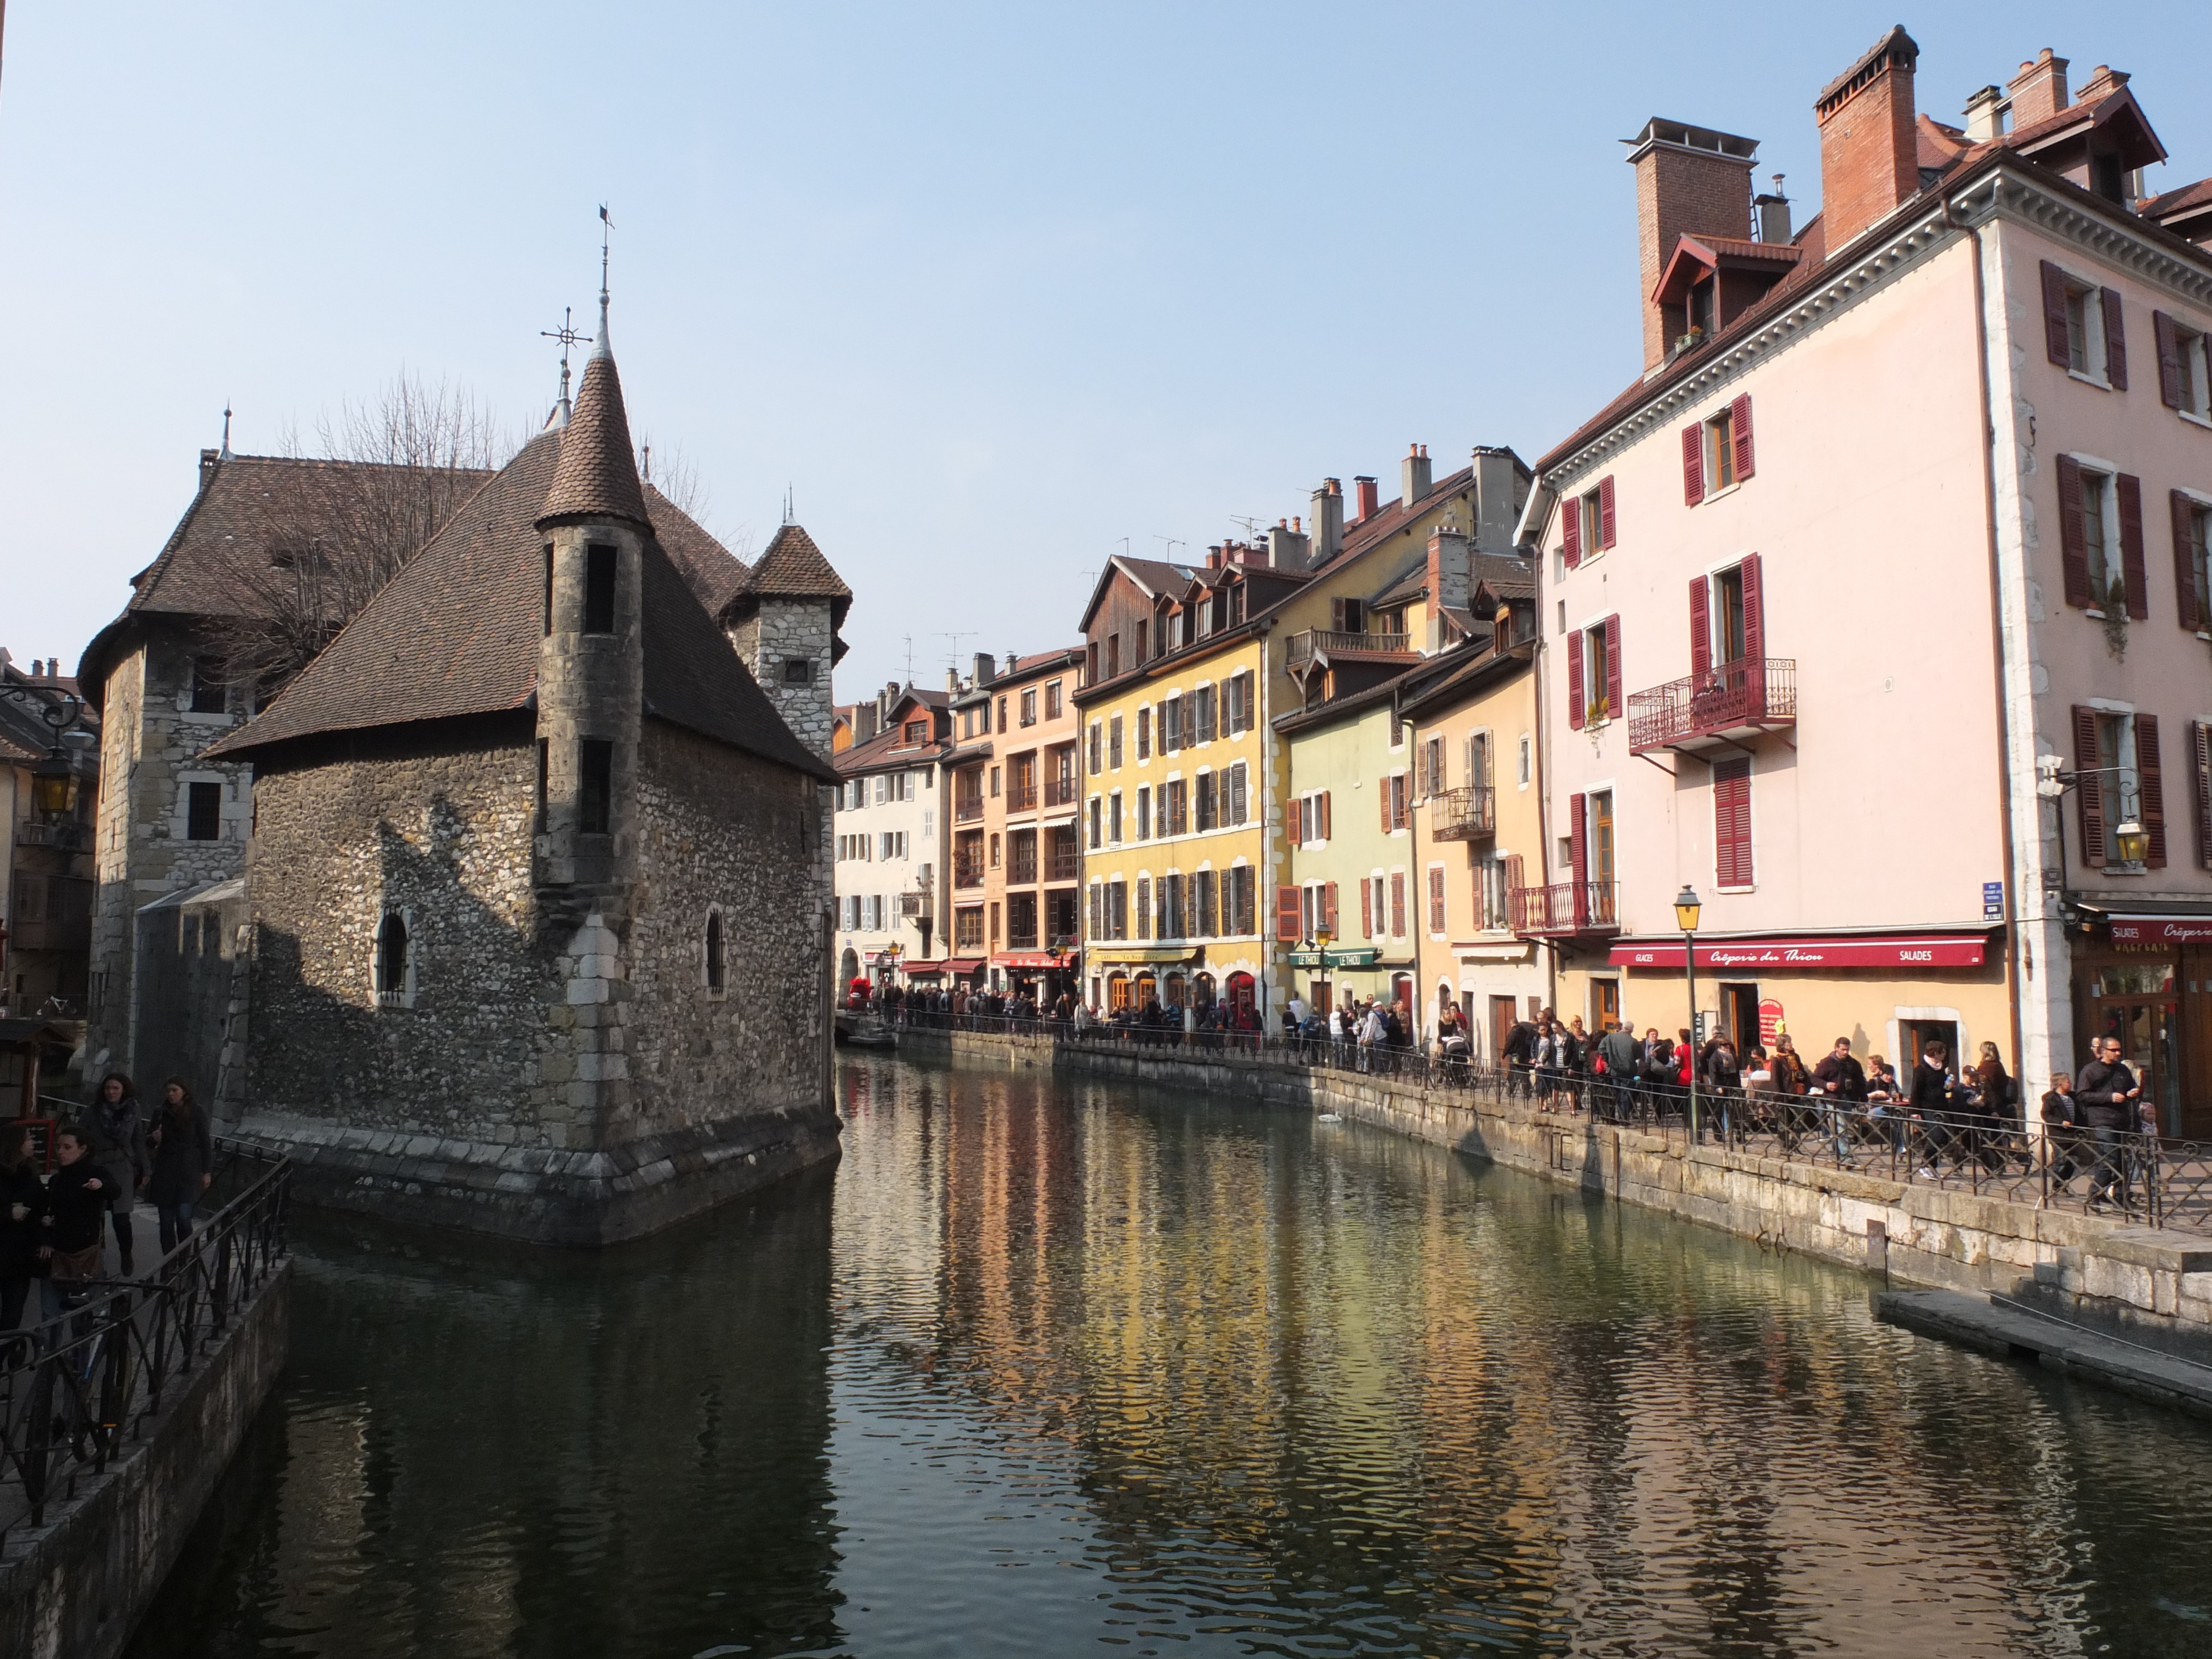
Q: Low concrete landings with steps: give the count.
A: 1